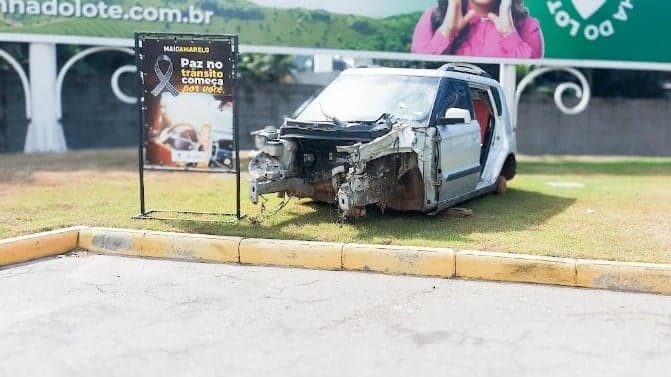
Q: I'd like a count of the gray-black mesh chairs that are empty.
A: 0